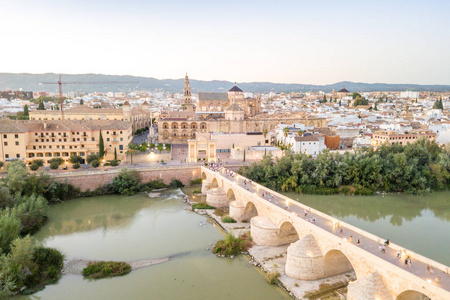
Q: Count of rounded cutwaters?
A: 6